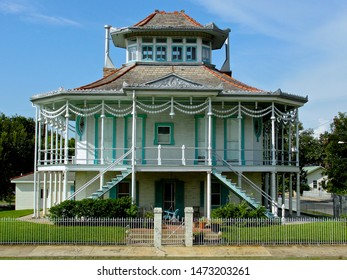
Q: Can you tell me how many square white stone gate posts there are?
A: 2